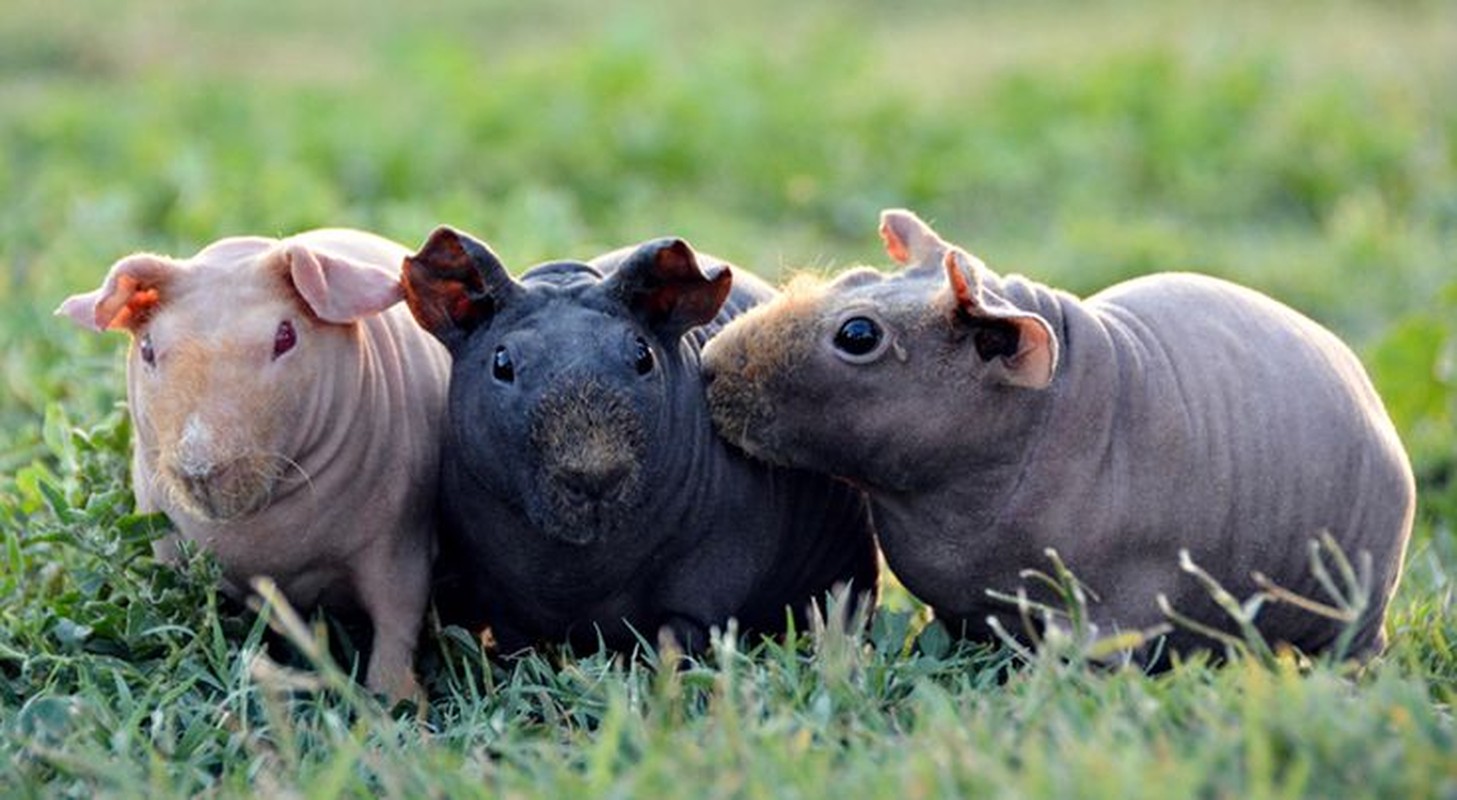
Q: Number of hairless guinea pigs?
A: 3